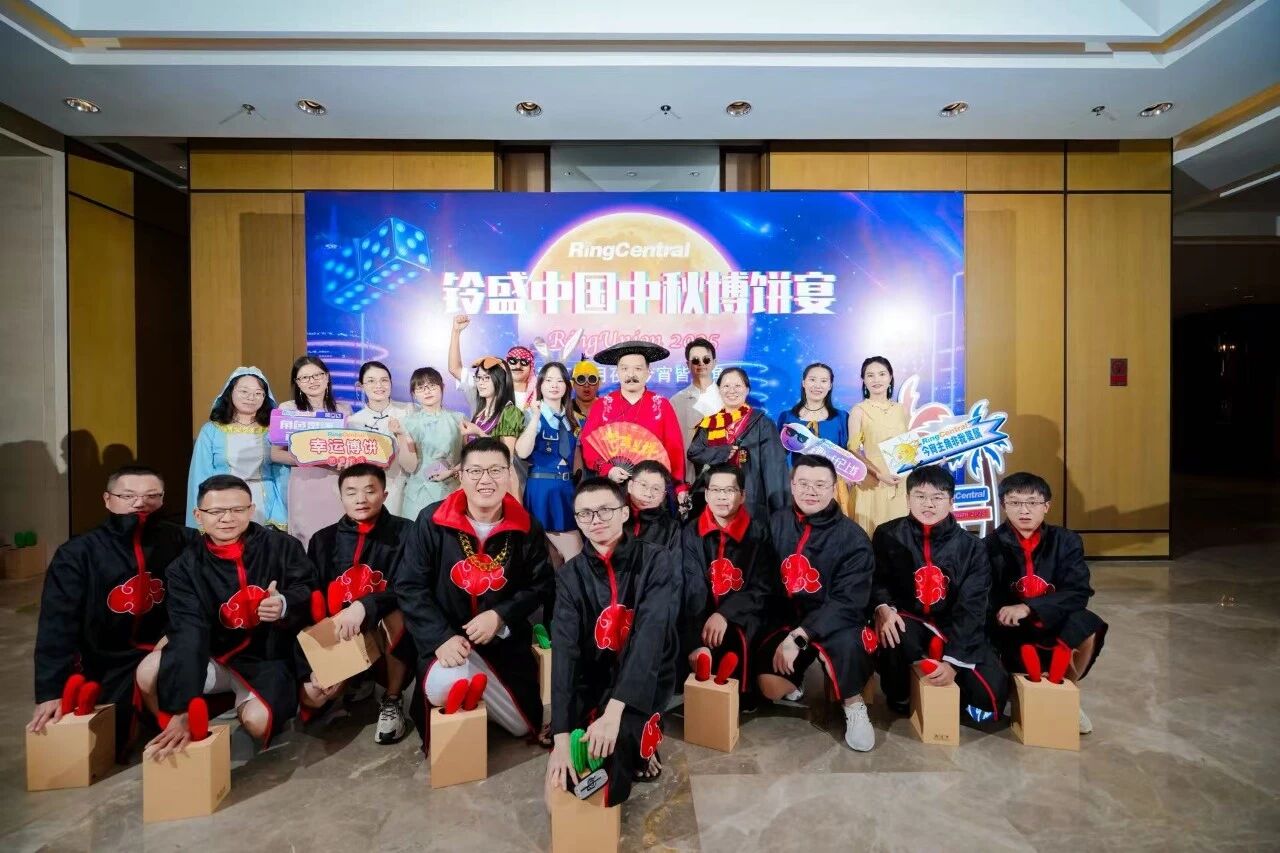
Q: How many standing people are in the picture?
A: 13